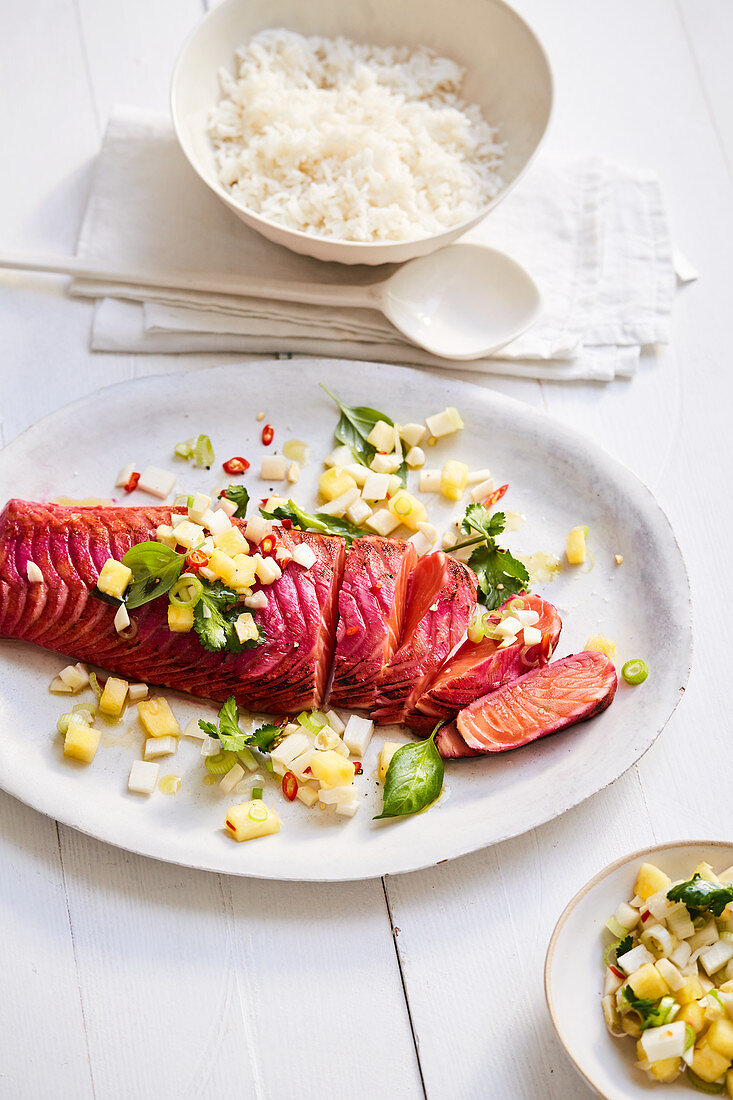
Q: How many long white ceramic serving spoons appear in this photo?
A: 1